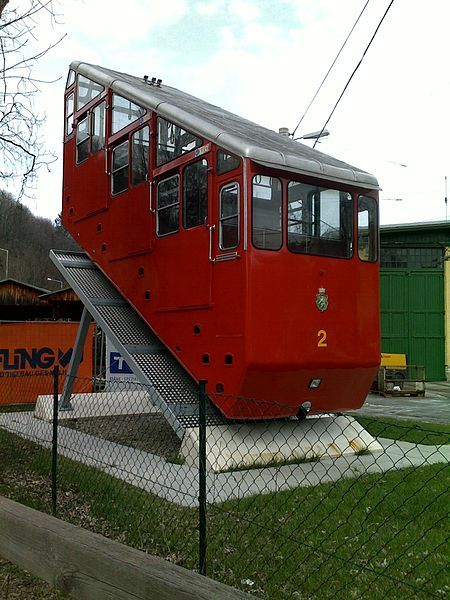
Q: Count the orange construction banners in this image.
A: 1